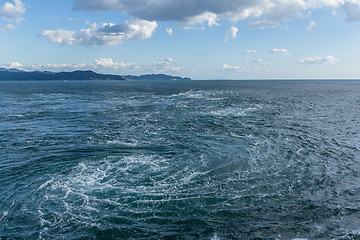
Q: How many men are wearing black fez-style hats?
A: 0